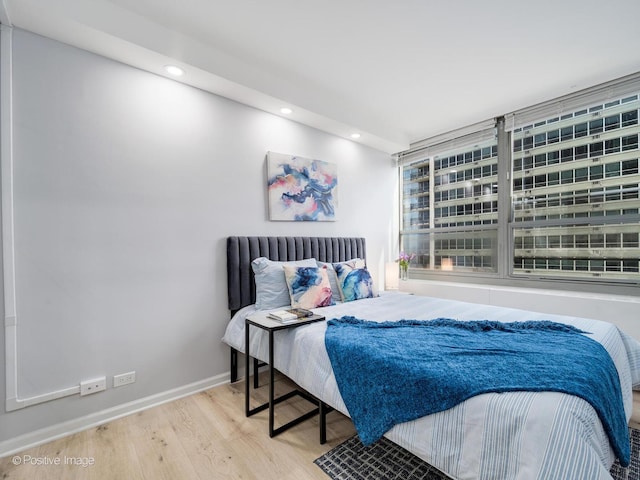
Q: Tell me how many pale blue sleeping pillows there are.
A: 2